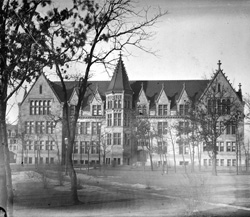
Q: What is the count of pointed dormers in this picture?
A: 5